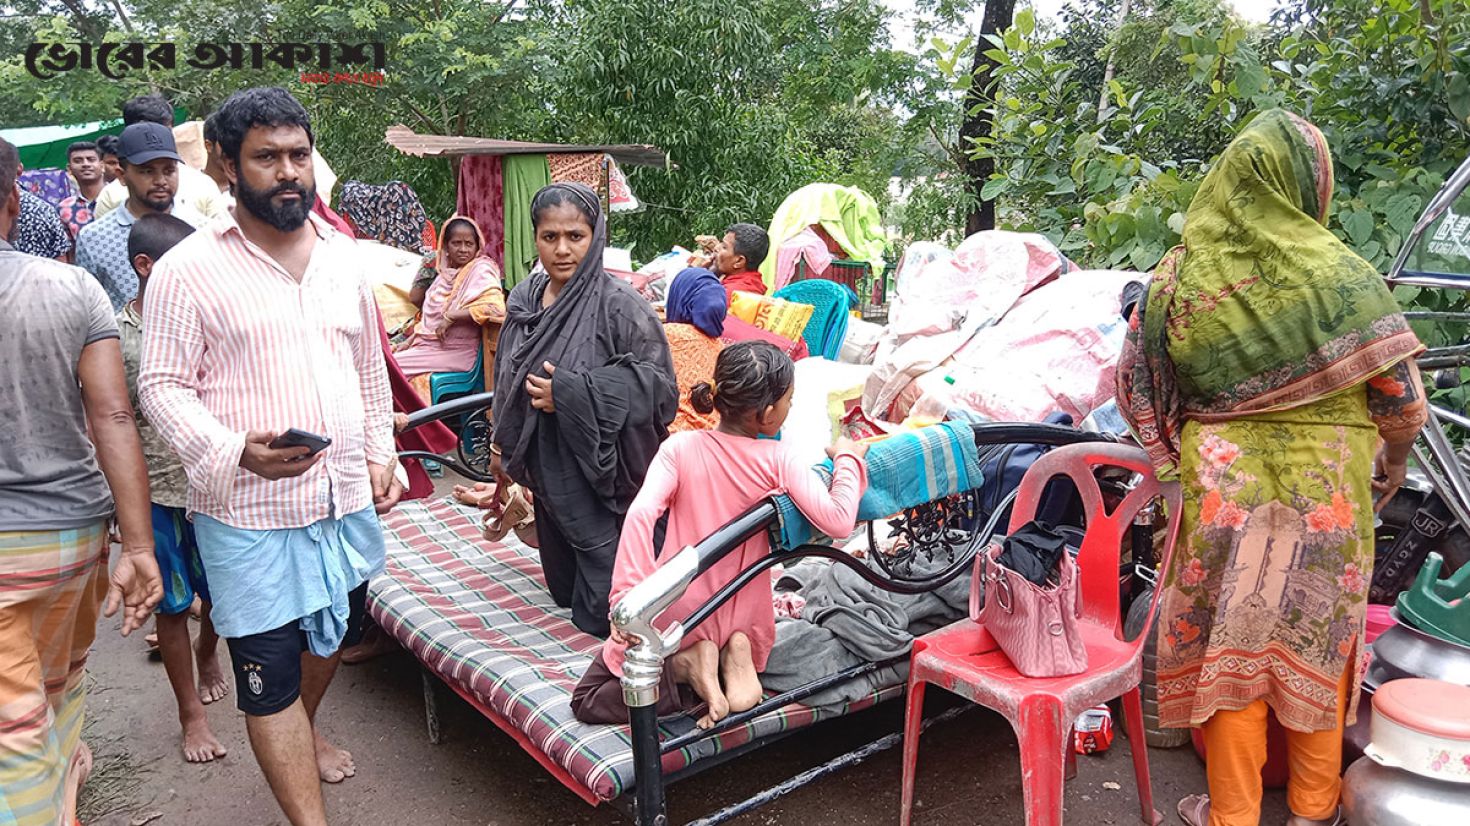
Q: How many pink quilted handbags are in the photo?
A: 1